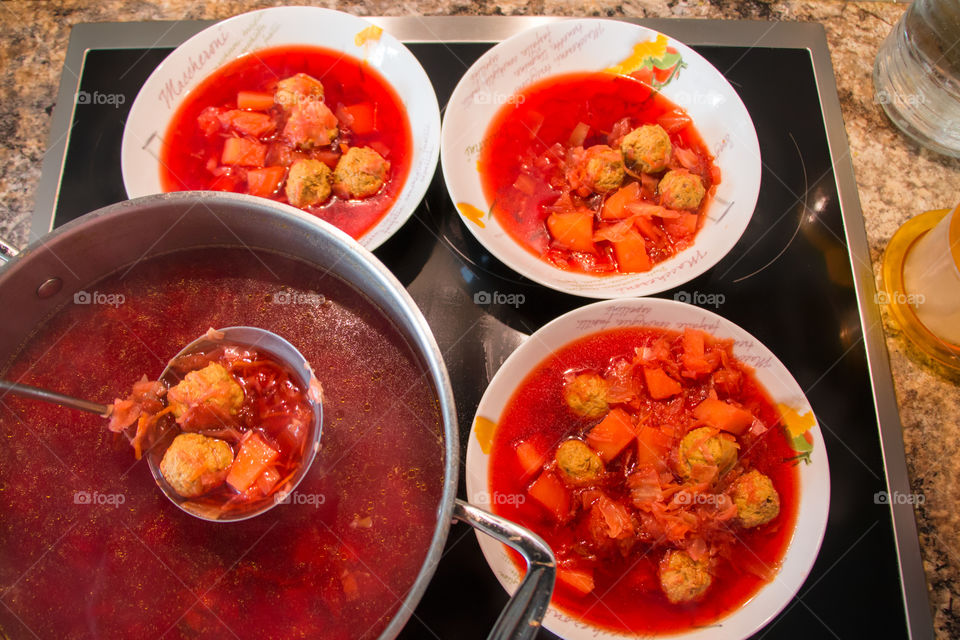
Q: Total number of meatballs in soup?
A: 14